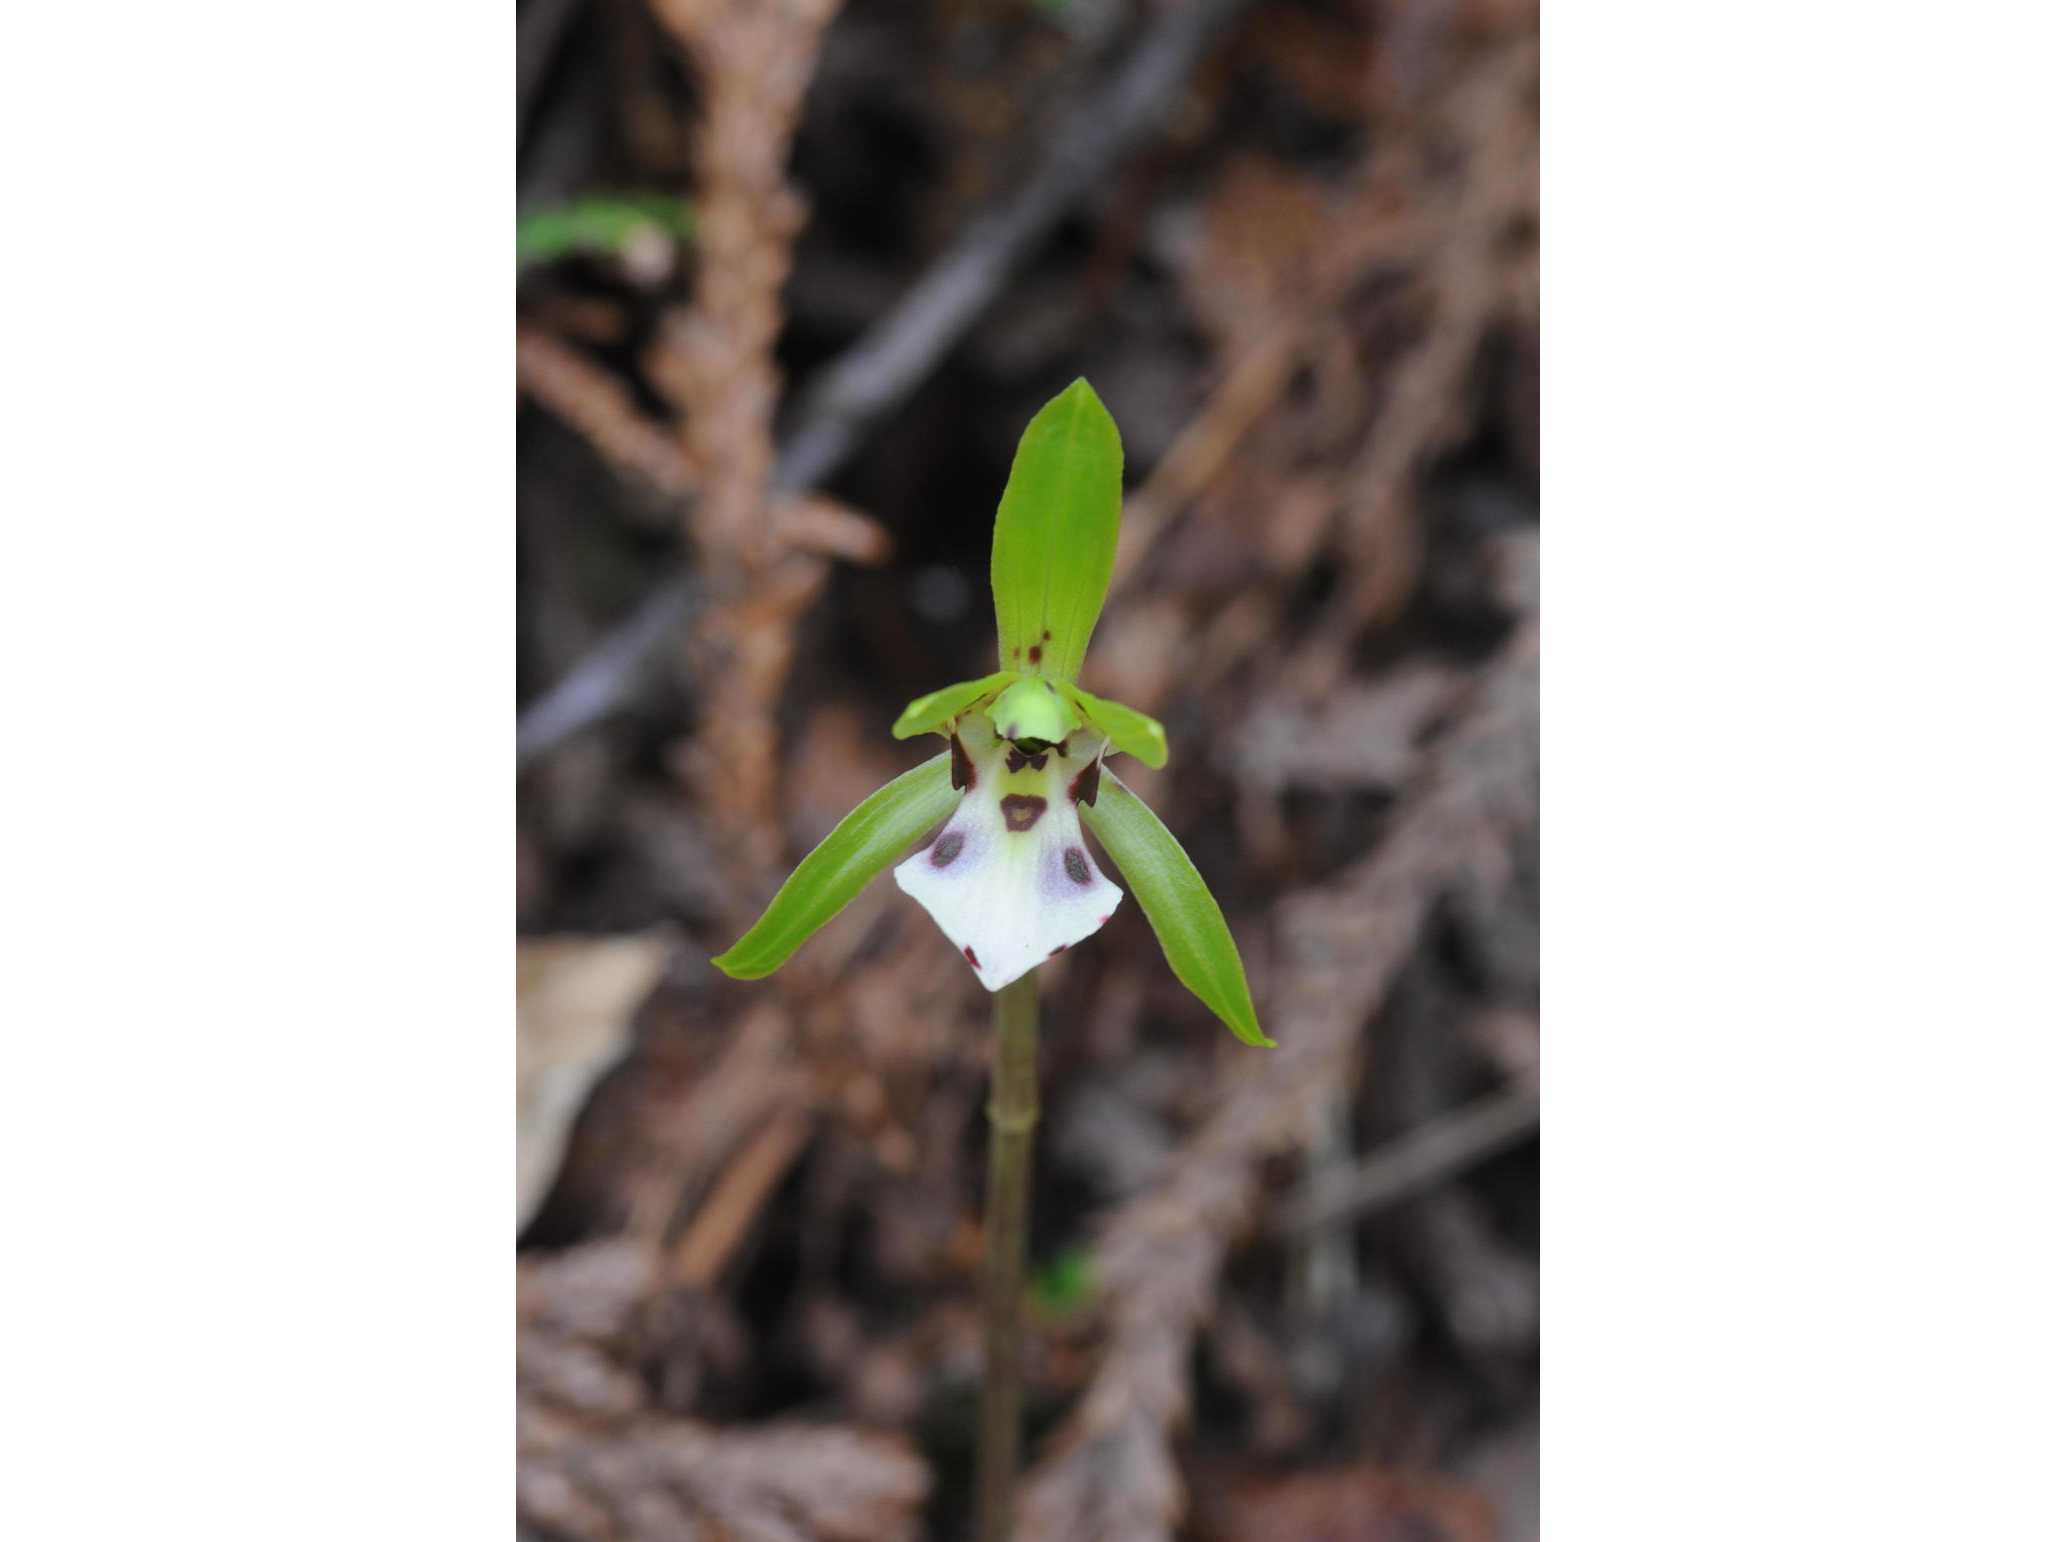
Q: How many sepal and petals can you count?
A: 6